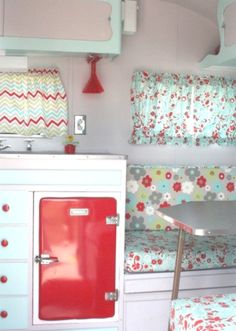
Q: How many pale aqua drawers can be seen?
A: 4